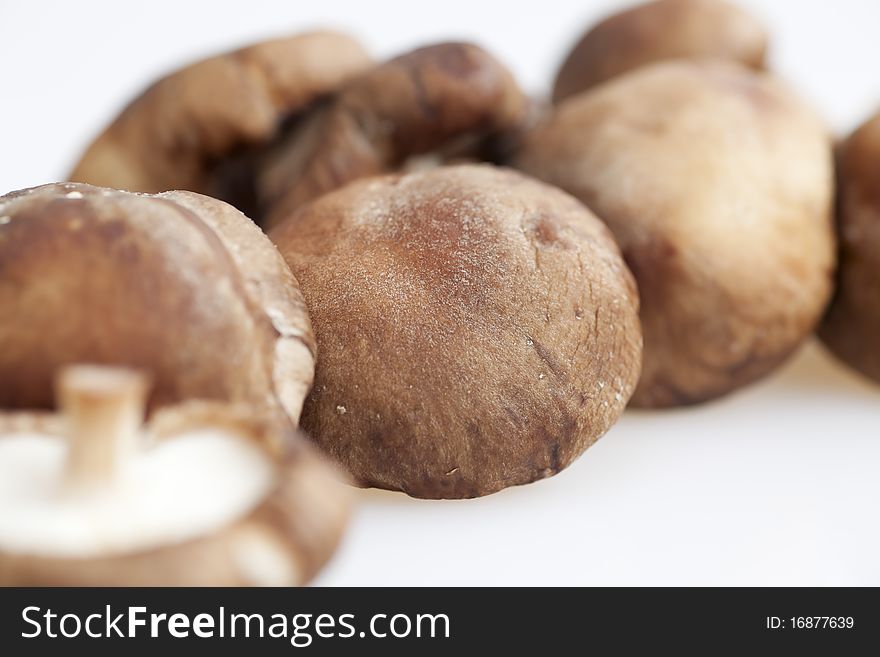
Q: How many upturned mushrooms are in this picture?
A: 1